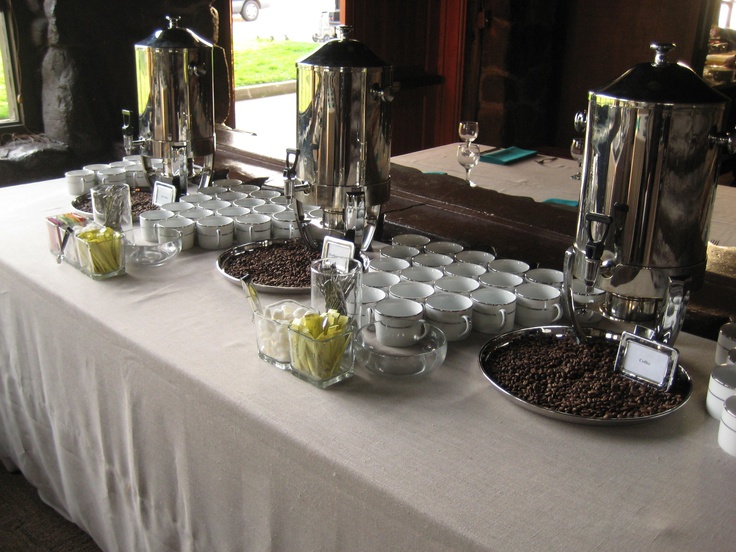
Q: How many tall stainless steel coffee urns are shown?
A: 3